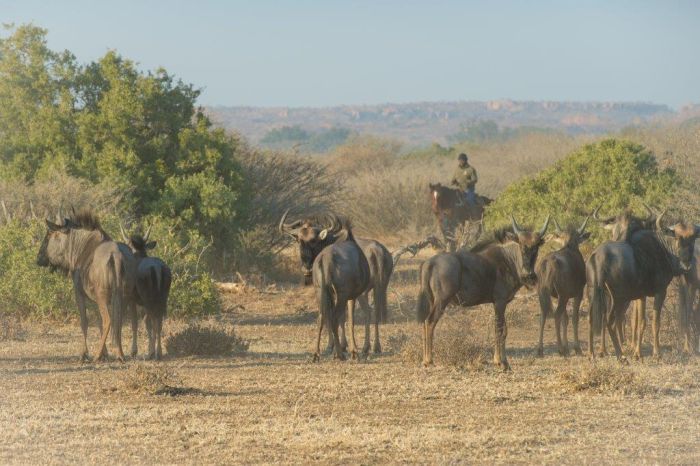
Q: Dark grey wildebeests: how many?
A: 9